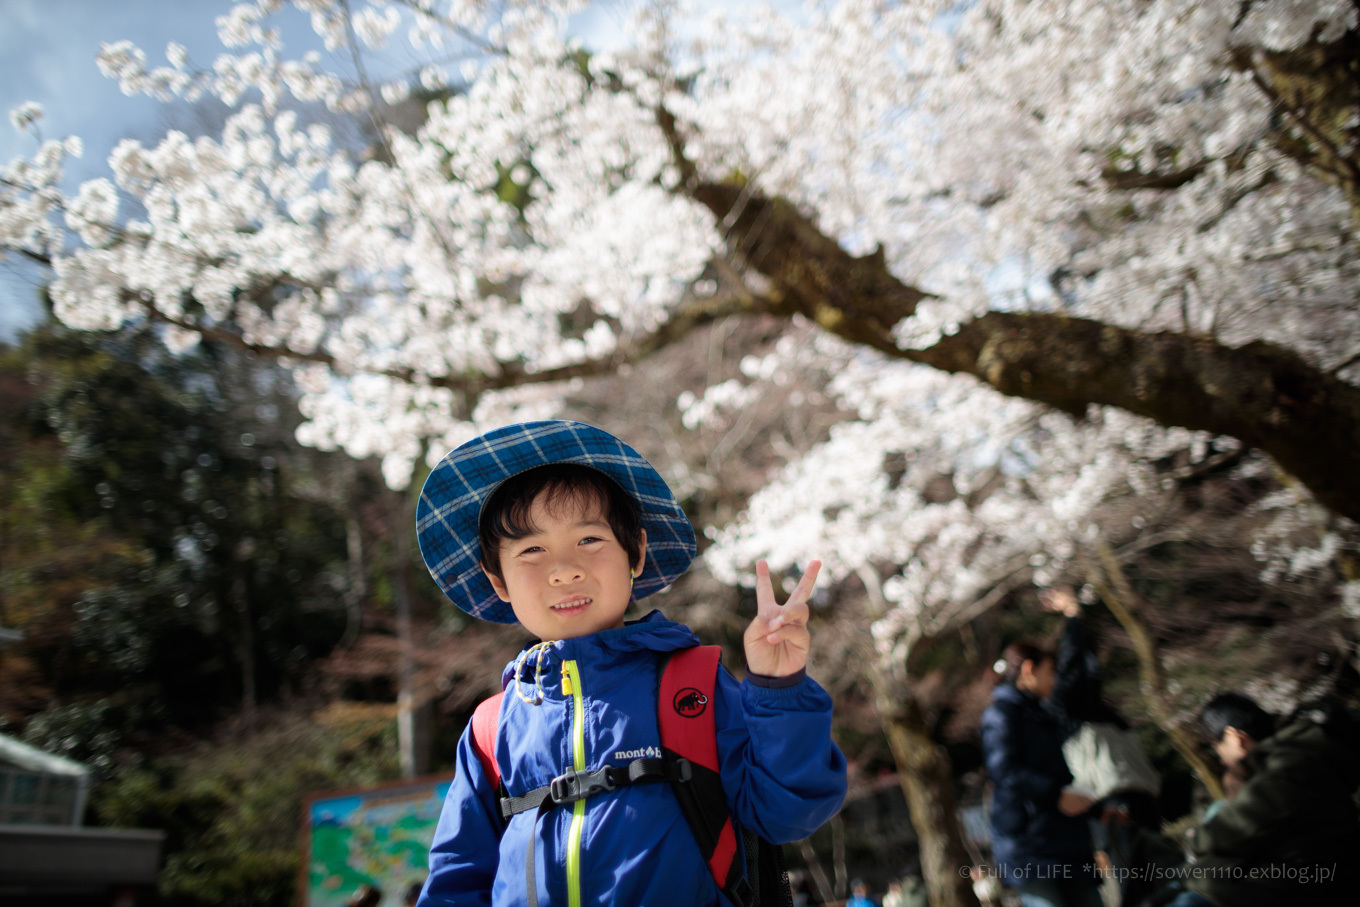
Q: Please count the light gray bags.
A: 1